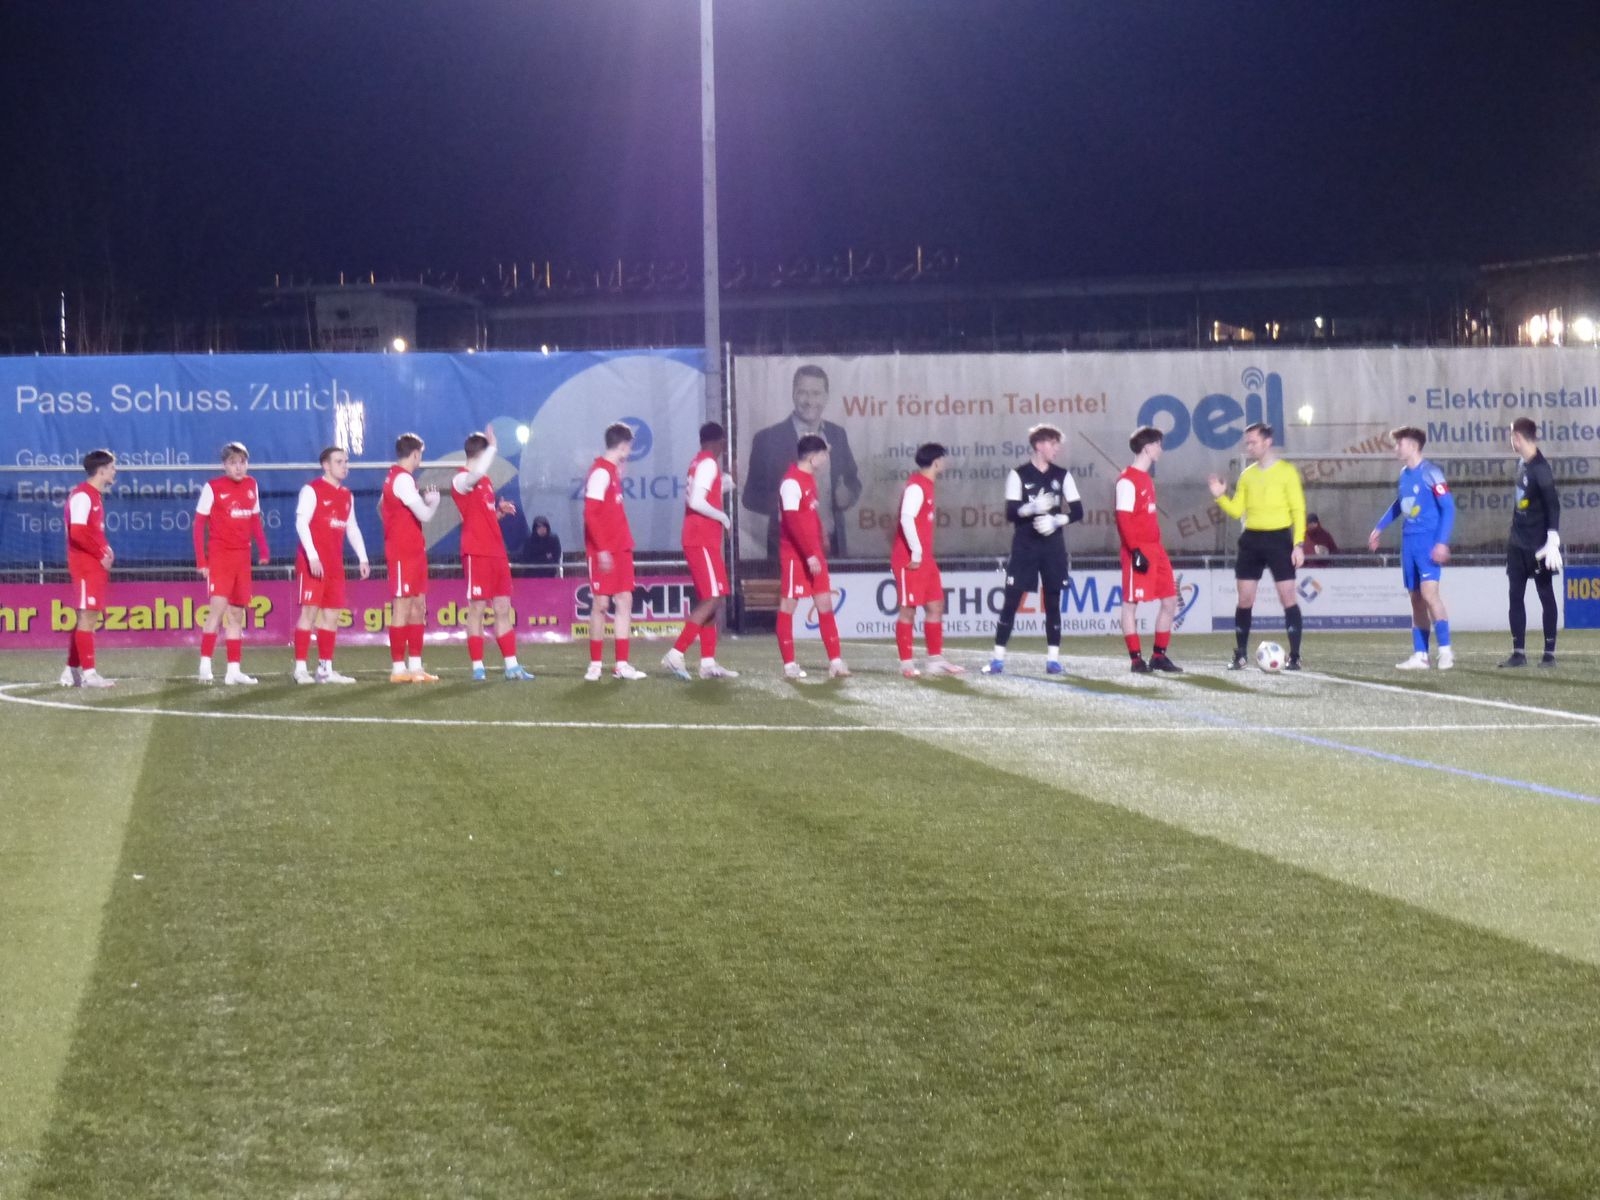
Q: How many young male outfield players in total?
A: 11